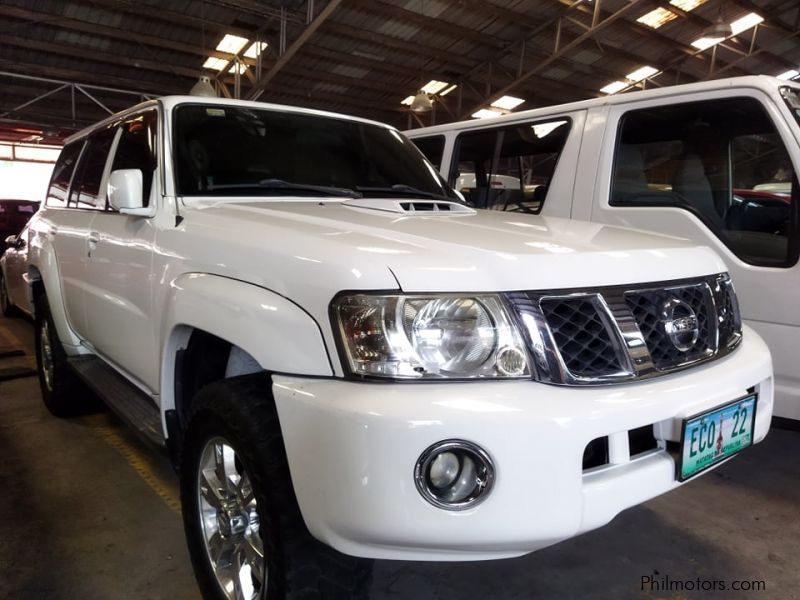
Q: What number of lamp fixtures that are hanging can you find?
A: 3